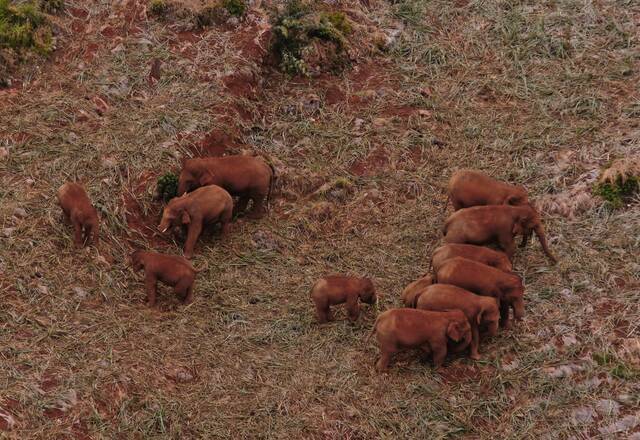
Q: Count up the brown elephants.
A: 12